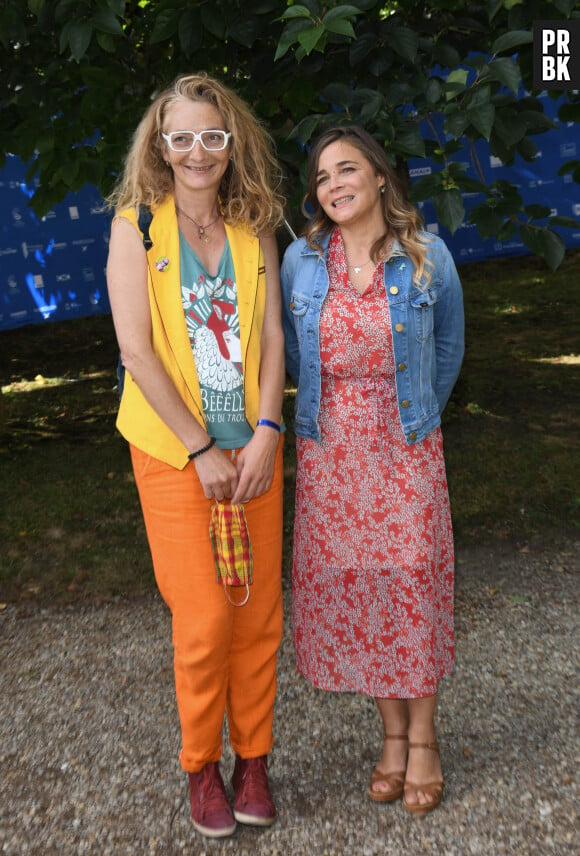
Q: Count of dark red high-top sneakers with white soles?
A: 2